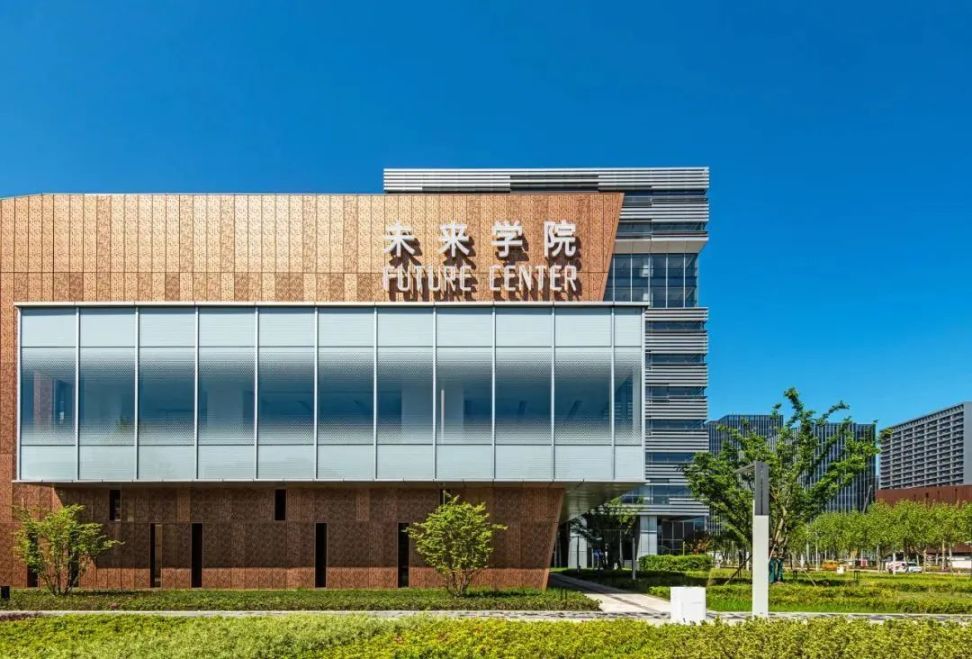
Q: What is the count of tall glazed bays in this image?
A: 11